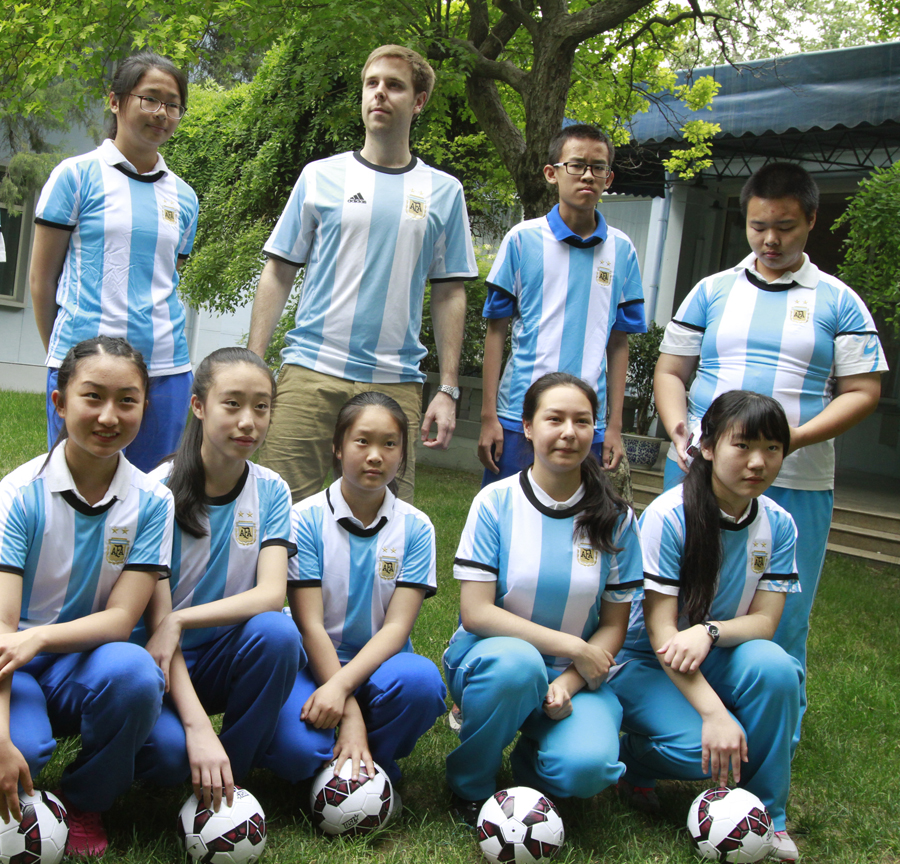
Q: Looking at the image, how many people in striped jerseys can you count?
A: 9